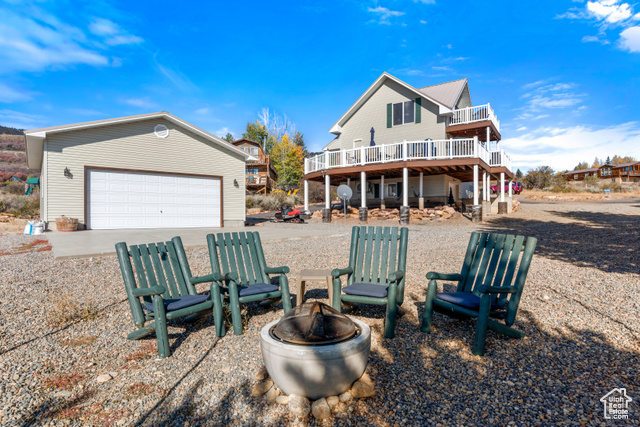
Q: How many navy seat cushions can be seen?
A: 4